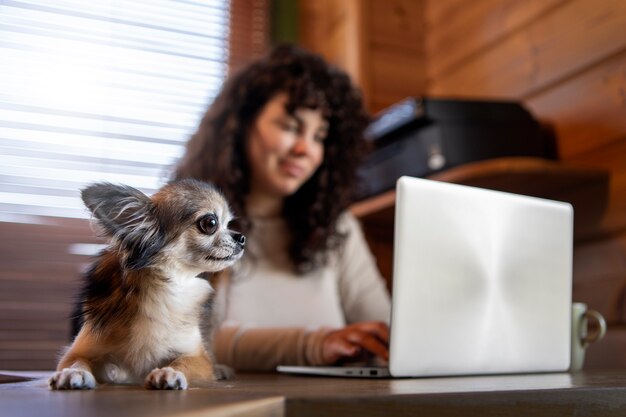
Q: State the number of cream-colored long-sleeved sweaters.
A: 1